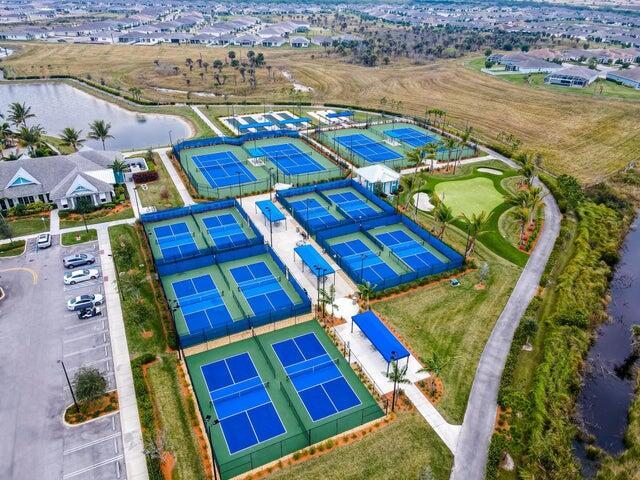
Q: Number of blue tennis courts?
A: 14